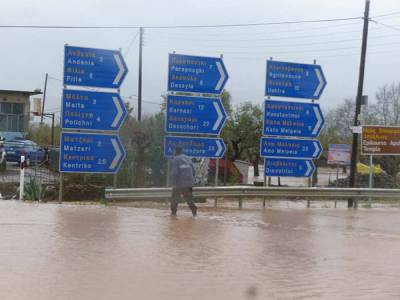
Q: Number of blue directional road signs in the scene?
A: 10